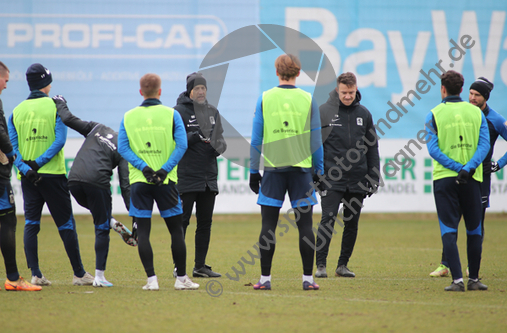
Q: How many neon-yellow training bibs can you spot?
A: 4